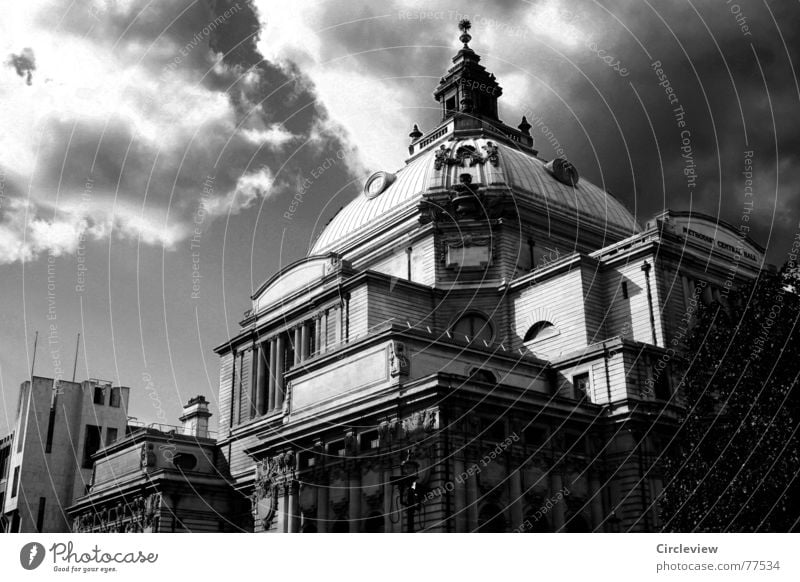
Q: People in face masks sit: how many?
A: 0